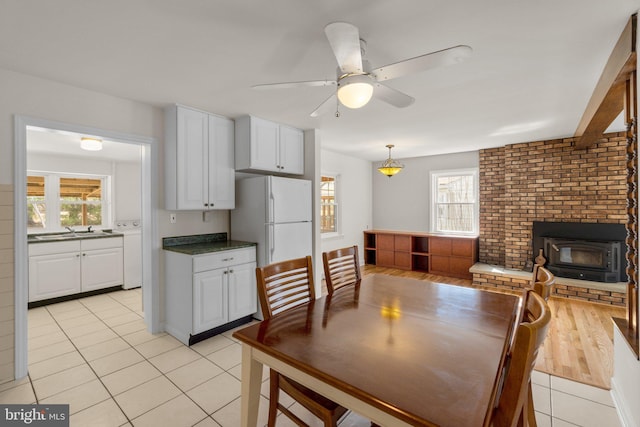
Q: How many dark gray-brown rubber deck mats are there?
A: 0